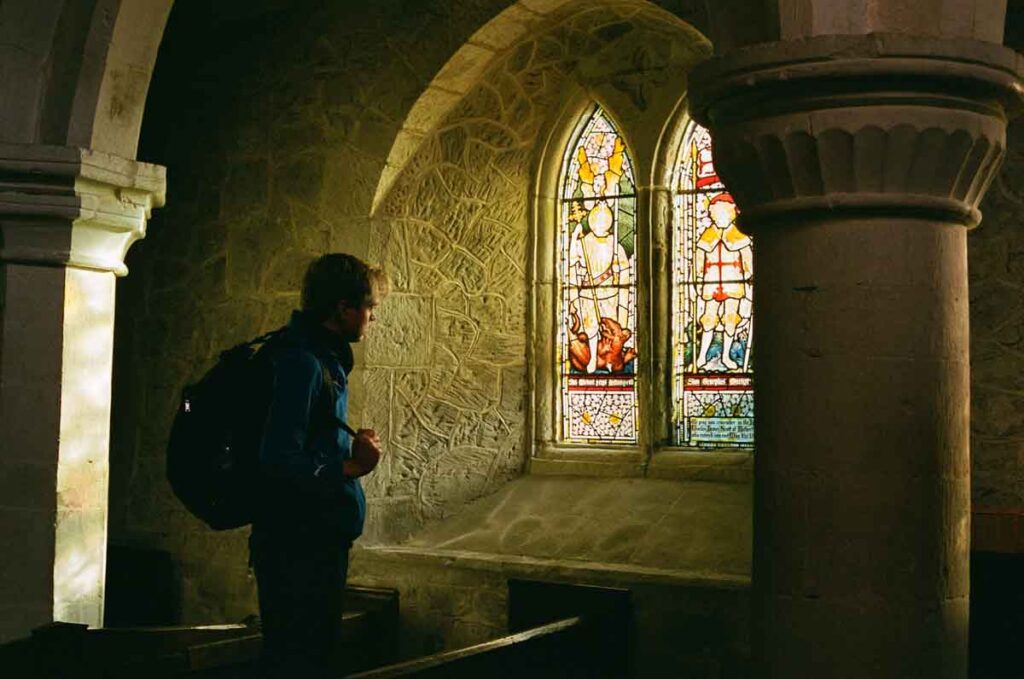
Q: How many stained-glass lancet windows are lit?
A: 2